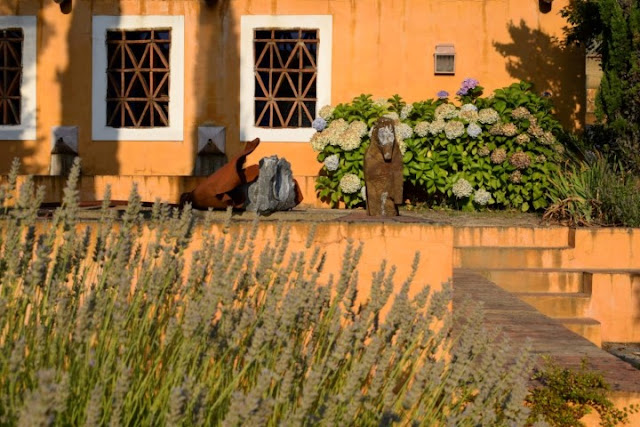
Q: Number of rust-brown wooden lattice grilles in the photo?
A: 3